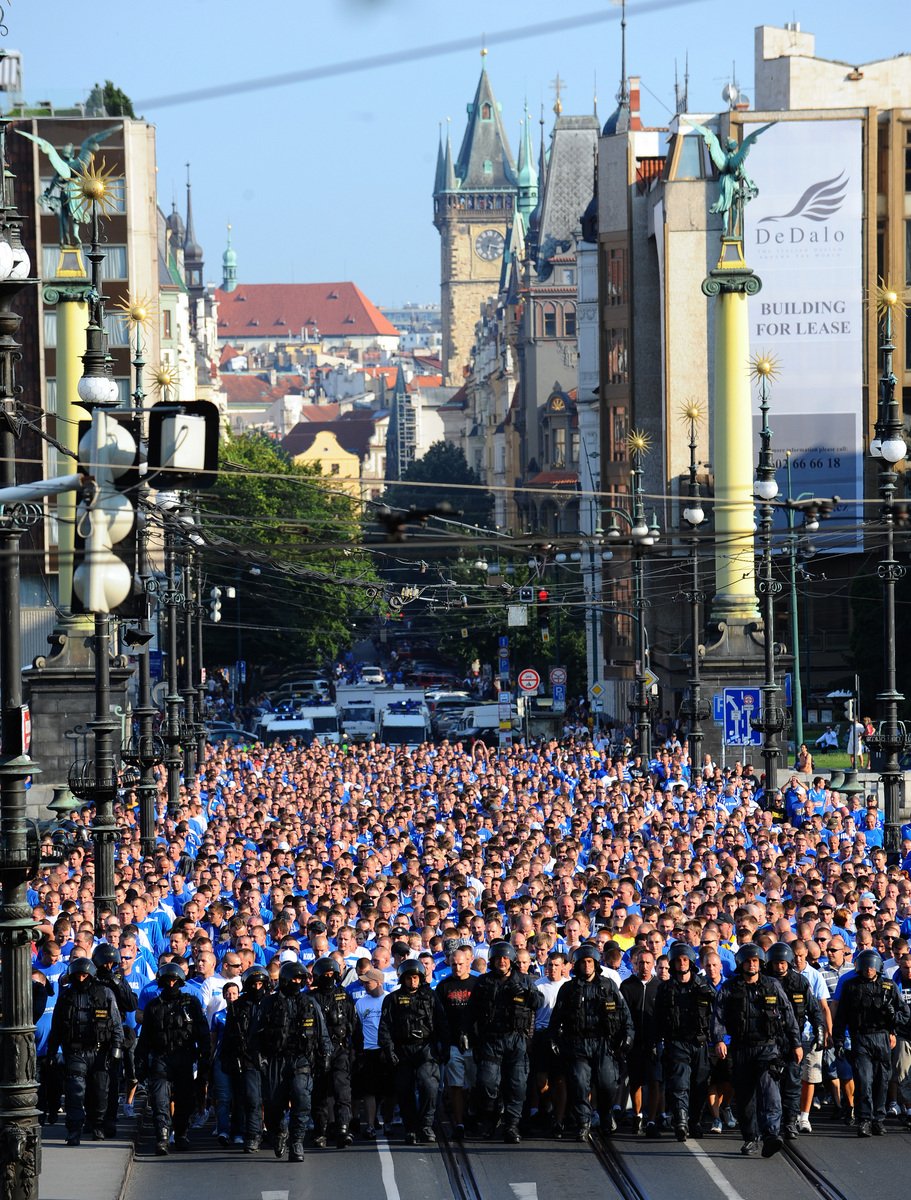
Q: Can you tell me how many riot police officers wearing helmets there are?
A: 13